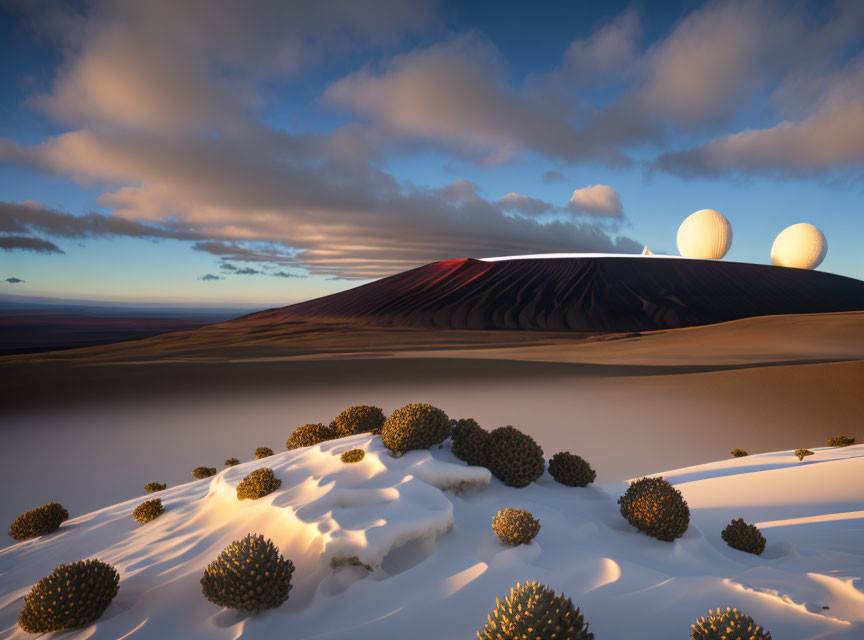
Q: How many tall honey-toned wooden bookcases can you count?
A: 0